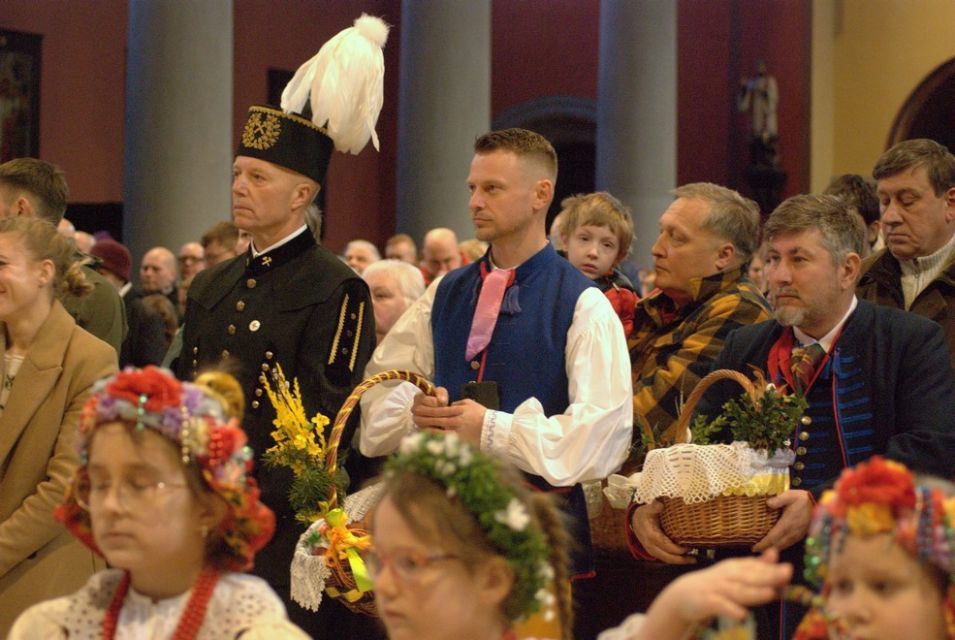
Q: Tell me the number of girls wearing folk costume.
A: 3